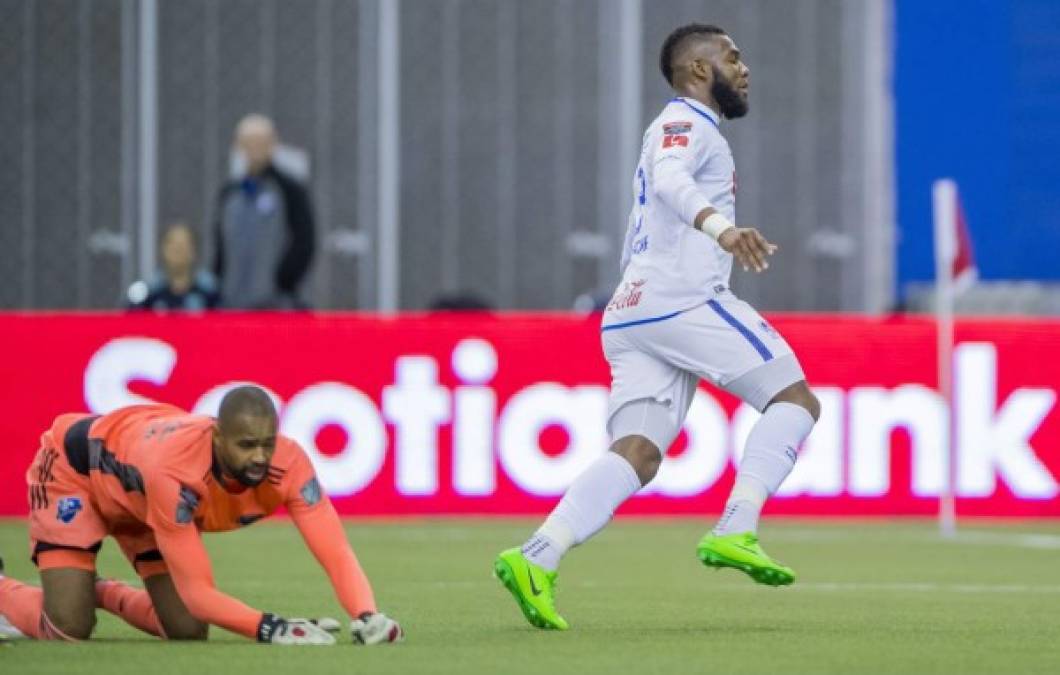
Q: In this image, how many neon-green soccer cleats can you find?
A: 2